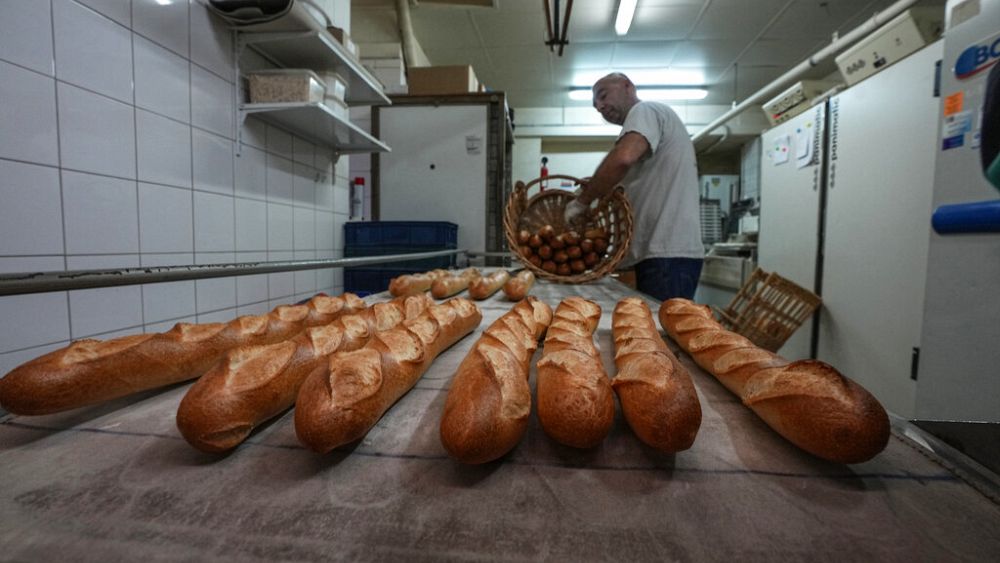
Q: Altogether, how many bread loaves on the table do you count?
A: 11